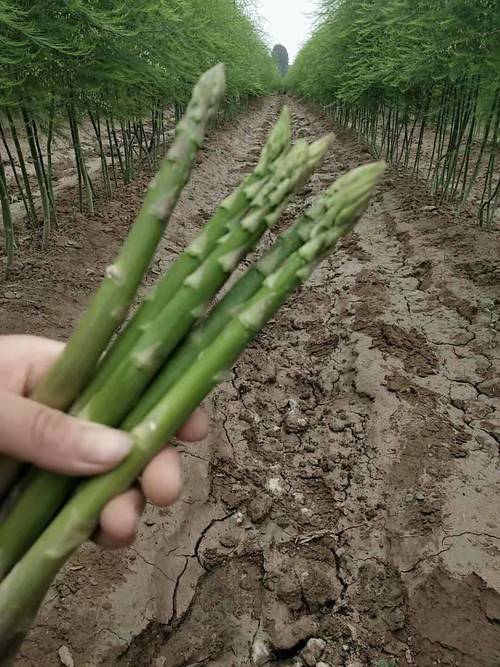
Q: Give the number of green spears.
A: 5